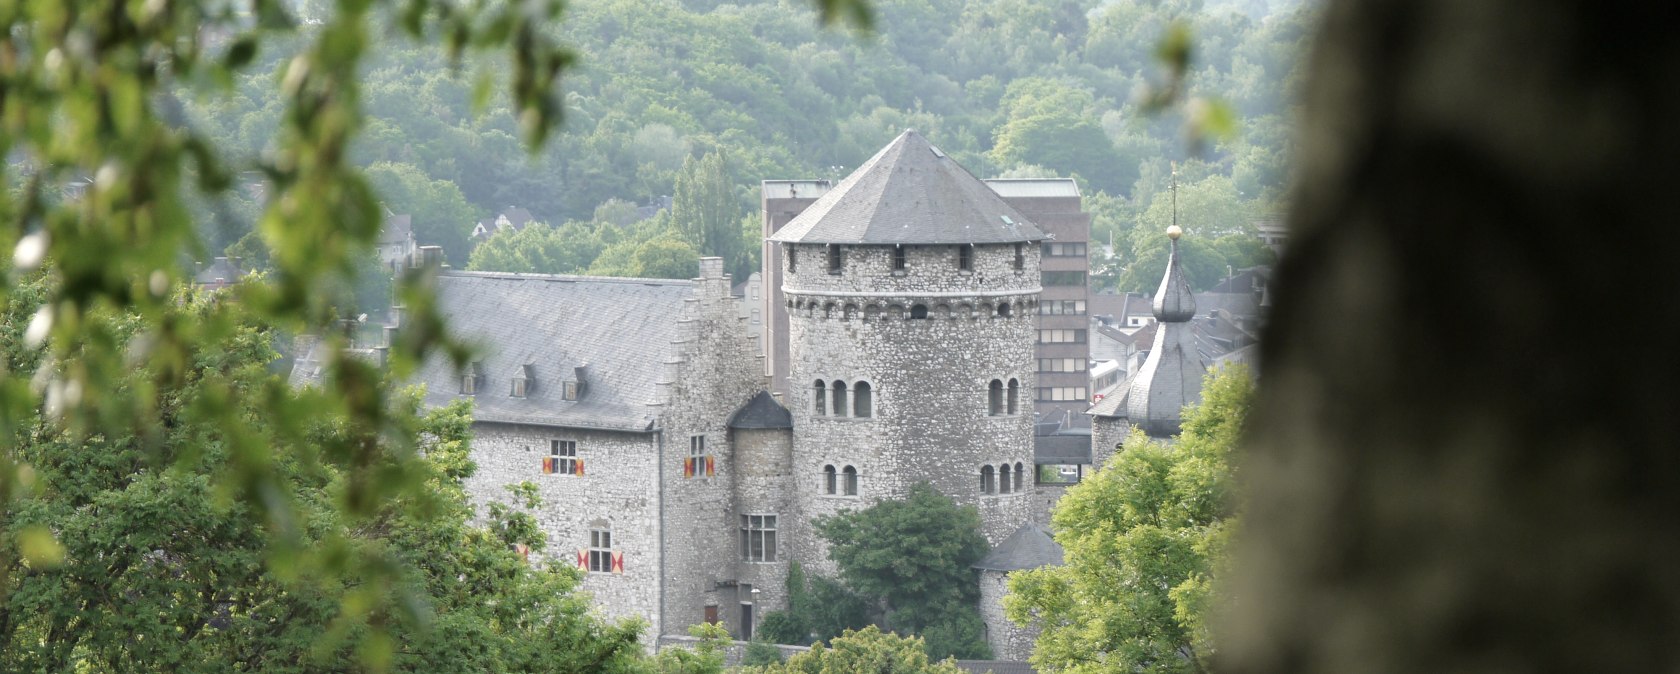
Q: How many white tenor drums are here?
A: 0